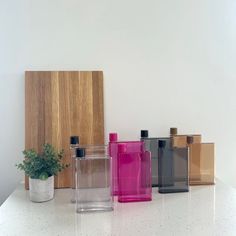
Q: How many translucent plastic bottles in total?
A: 8